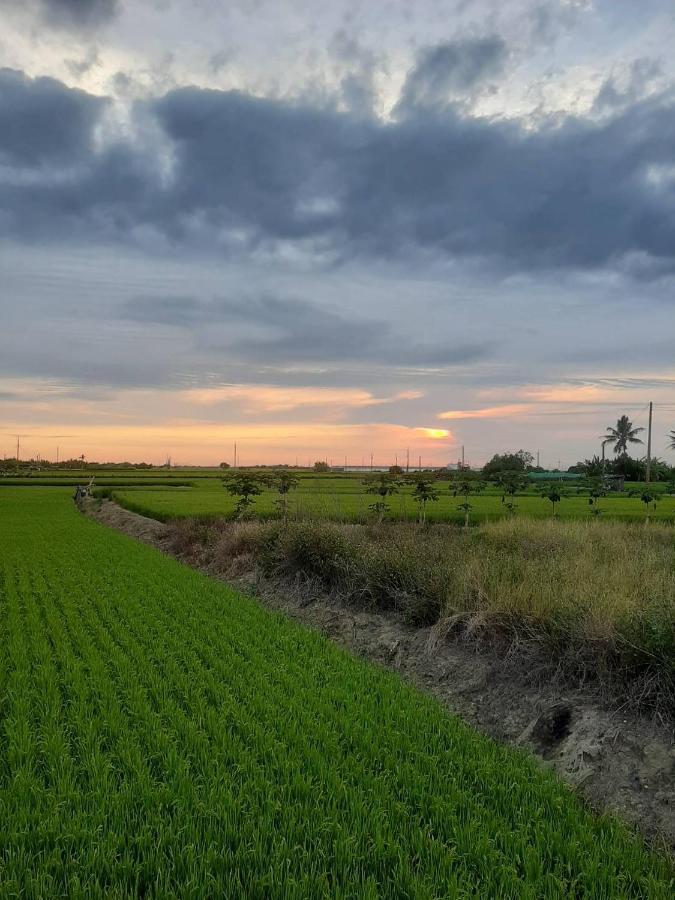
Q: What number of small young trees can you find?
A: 9